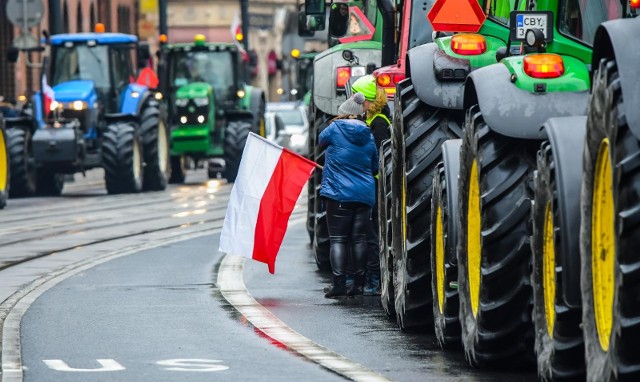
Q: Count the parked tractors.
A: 5